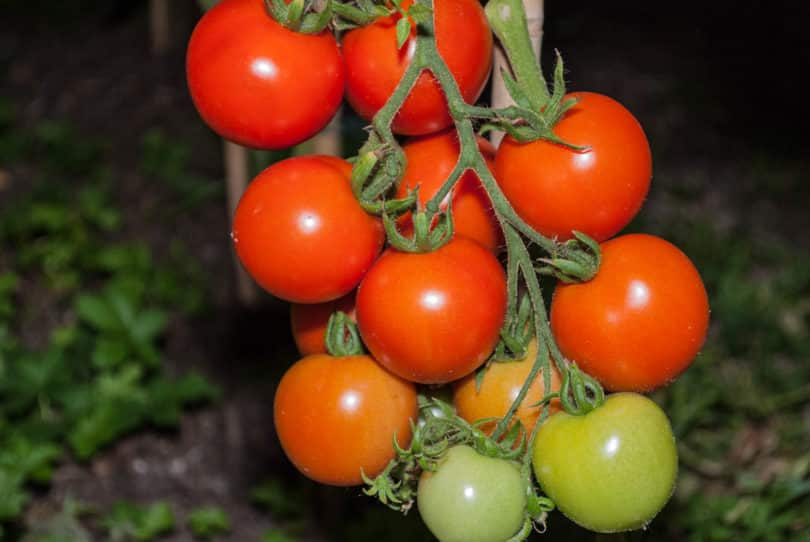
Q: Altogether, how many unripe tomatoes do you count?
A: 2